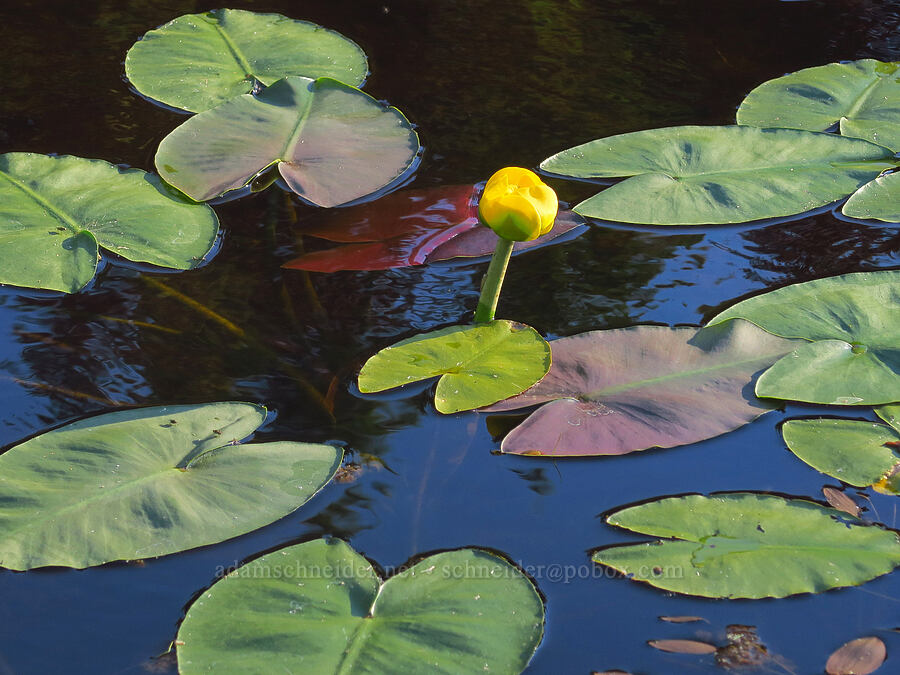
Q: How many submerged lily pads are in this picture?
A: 1